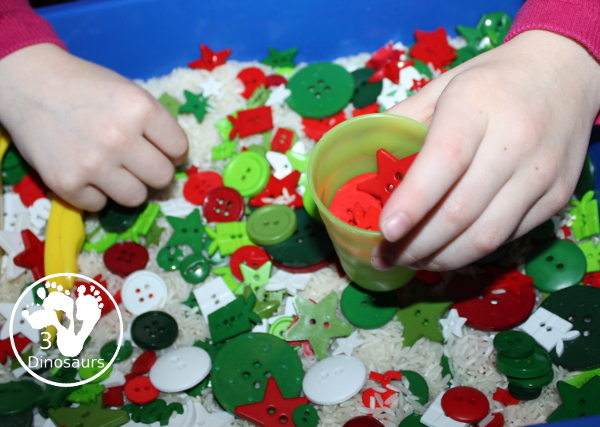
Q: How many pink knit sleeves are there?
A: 2